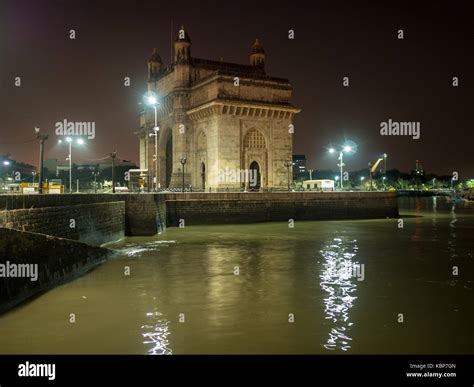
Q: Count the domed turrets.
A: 3